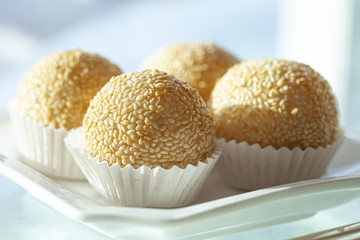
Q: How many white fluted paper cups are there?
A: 3